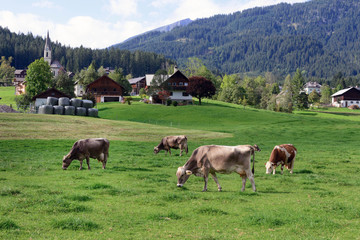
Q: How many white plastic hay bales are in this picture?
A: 9